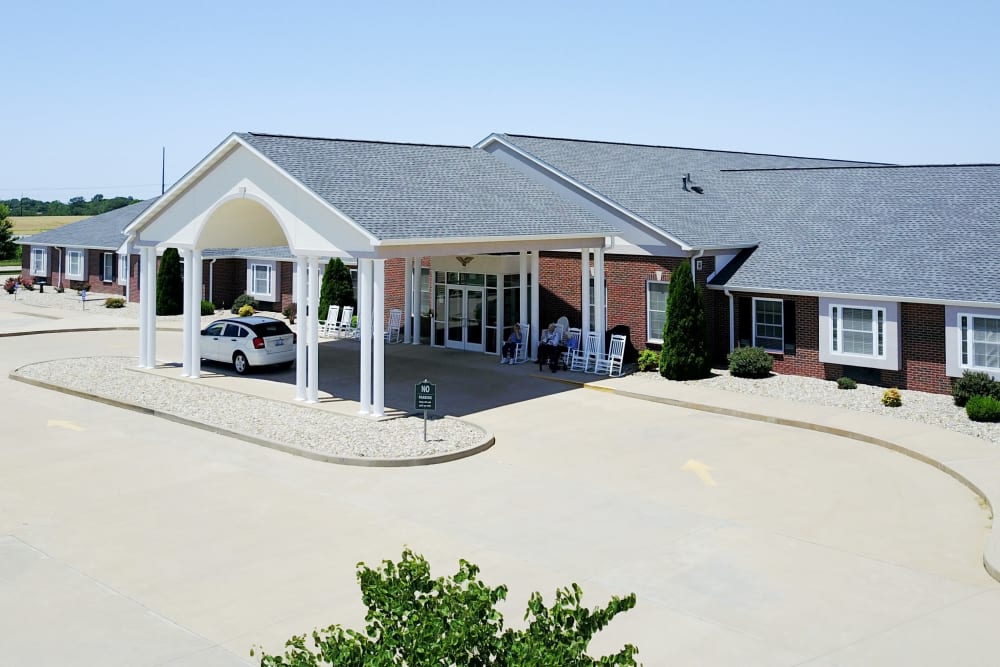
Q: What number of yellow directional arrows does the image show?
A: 2